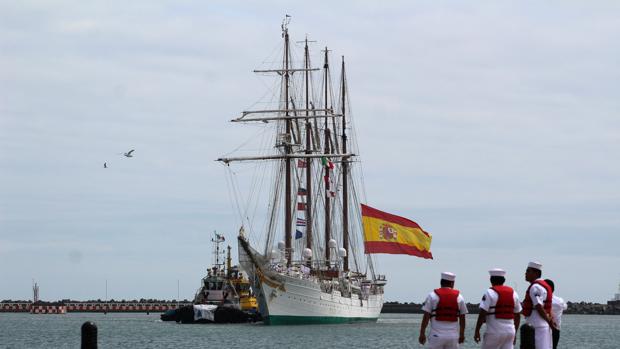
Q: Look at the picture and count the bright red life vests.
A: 3